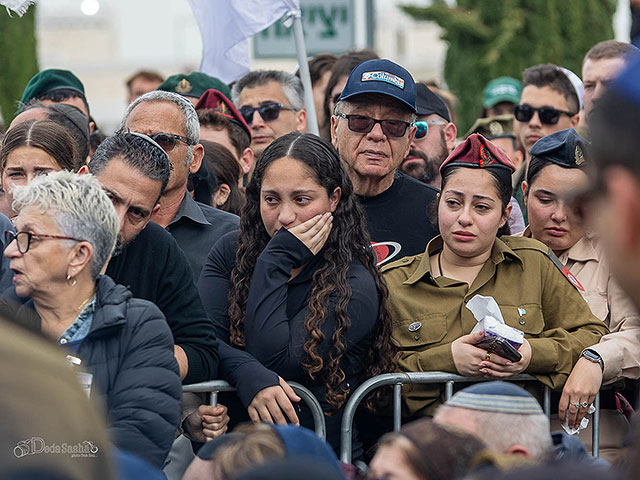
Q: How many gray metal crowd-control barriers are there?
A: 2